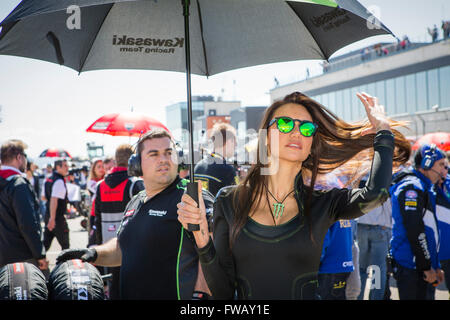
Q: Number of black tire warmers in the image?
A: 2